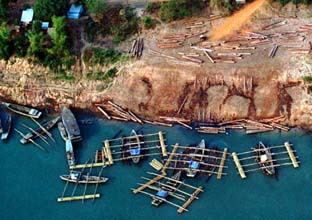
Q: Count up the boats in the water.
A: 11